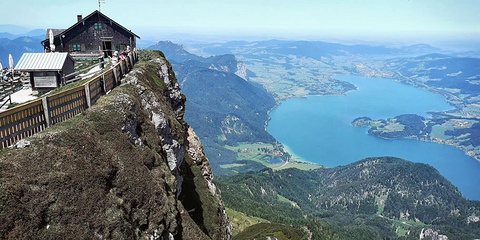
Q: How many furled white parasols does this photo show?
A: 3